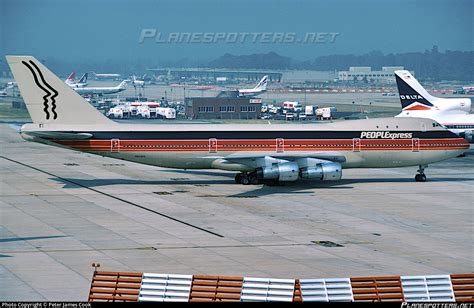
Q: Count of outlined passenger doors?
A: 5